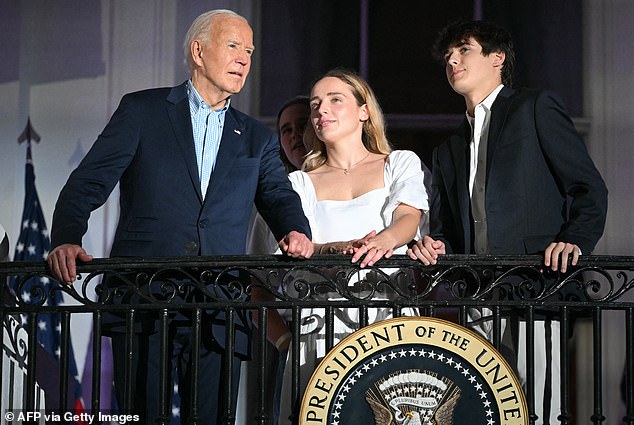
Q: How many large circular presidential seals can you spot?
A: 1